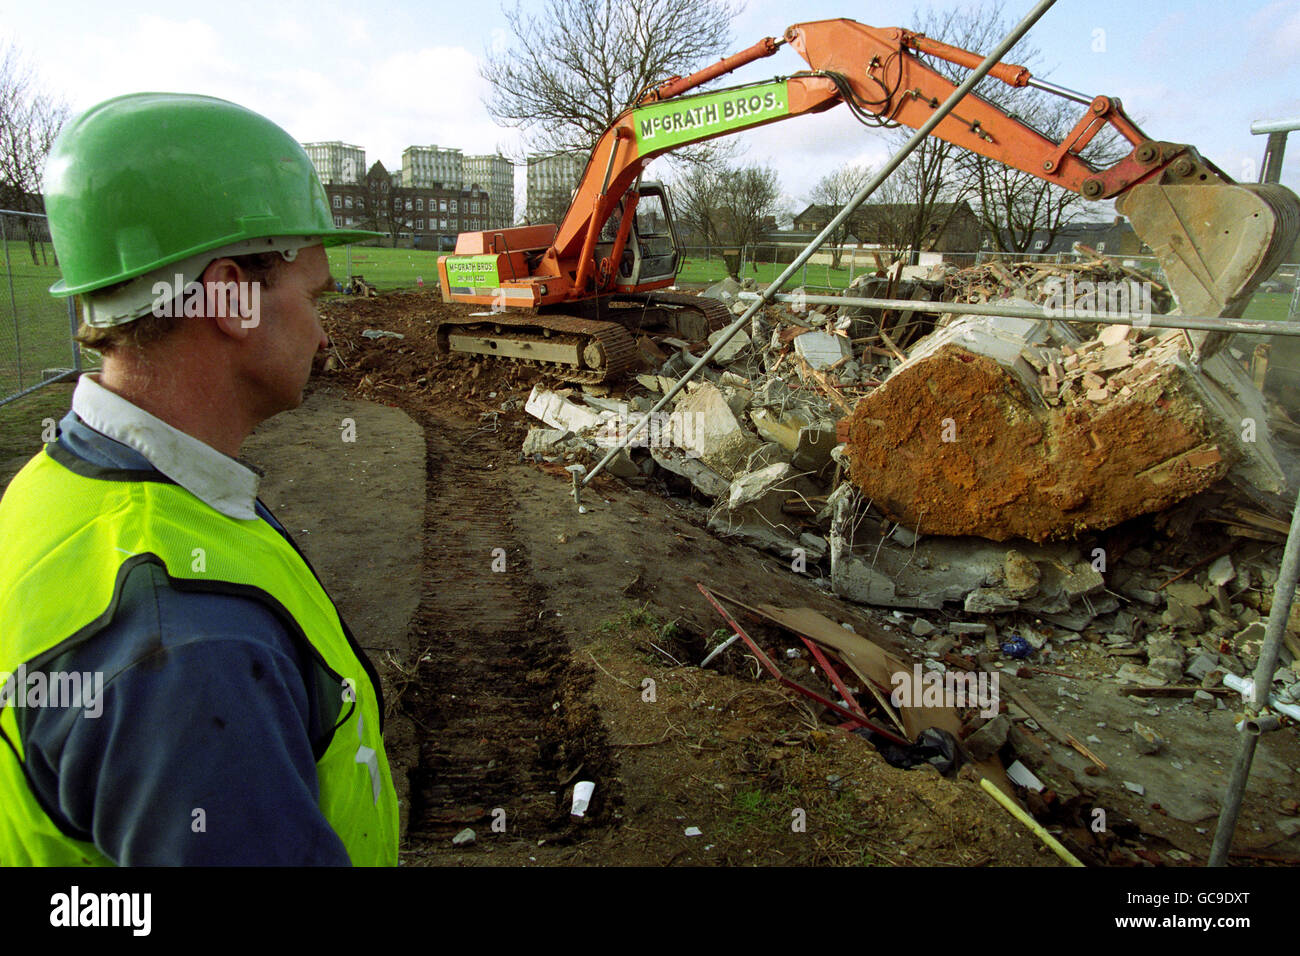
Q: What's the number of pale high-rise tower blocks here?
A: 4